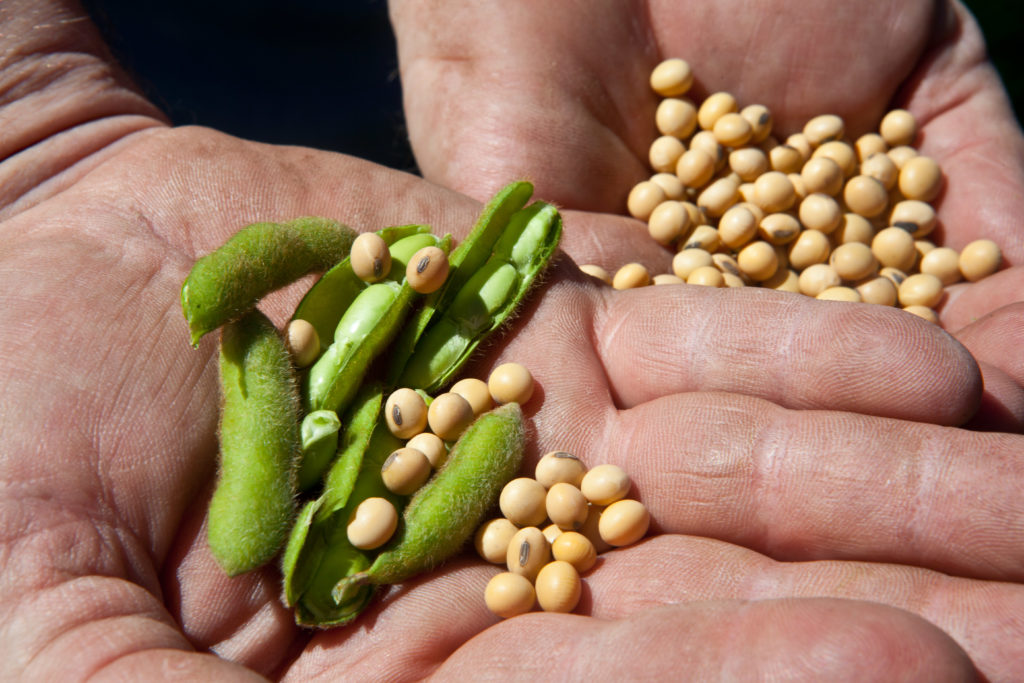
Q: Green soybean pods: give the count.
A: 6